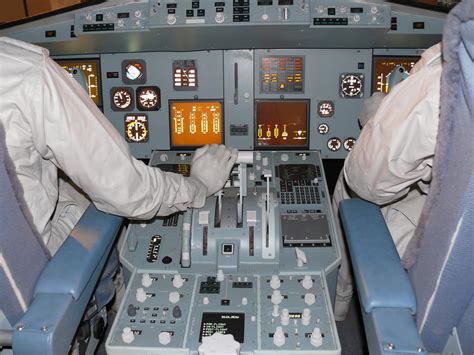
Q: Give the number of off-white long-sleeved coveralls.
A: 2